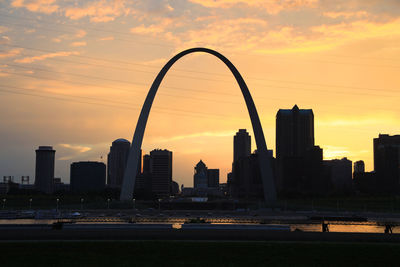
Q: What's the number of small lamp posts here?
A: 7